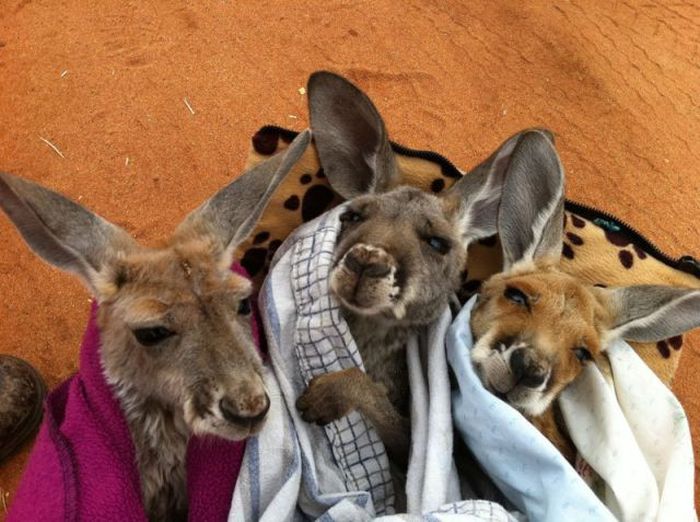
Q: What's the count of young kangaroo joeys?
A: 3